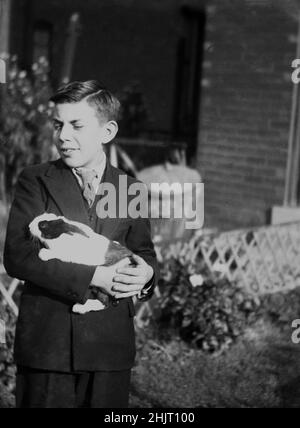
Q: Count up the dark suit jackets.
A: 1